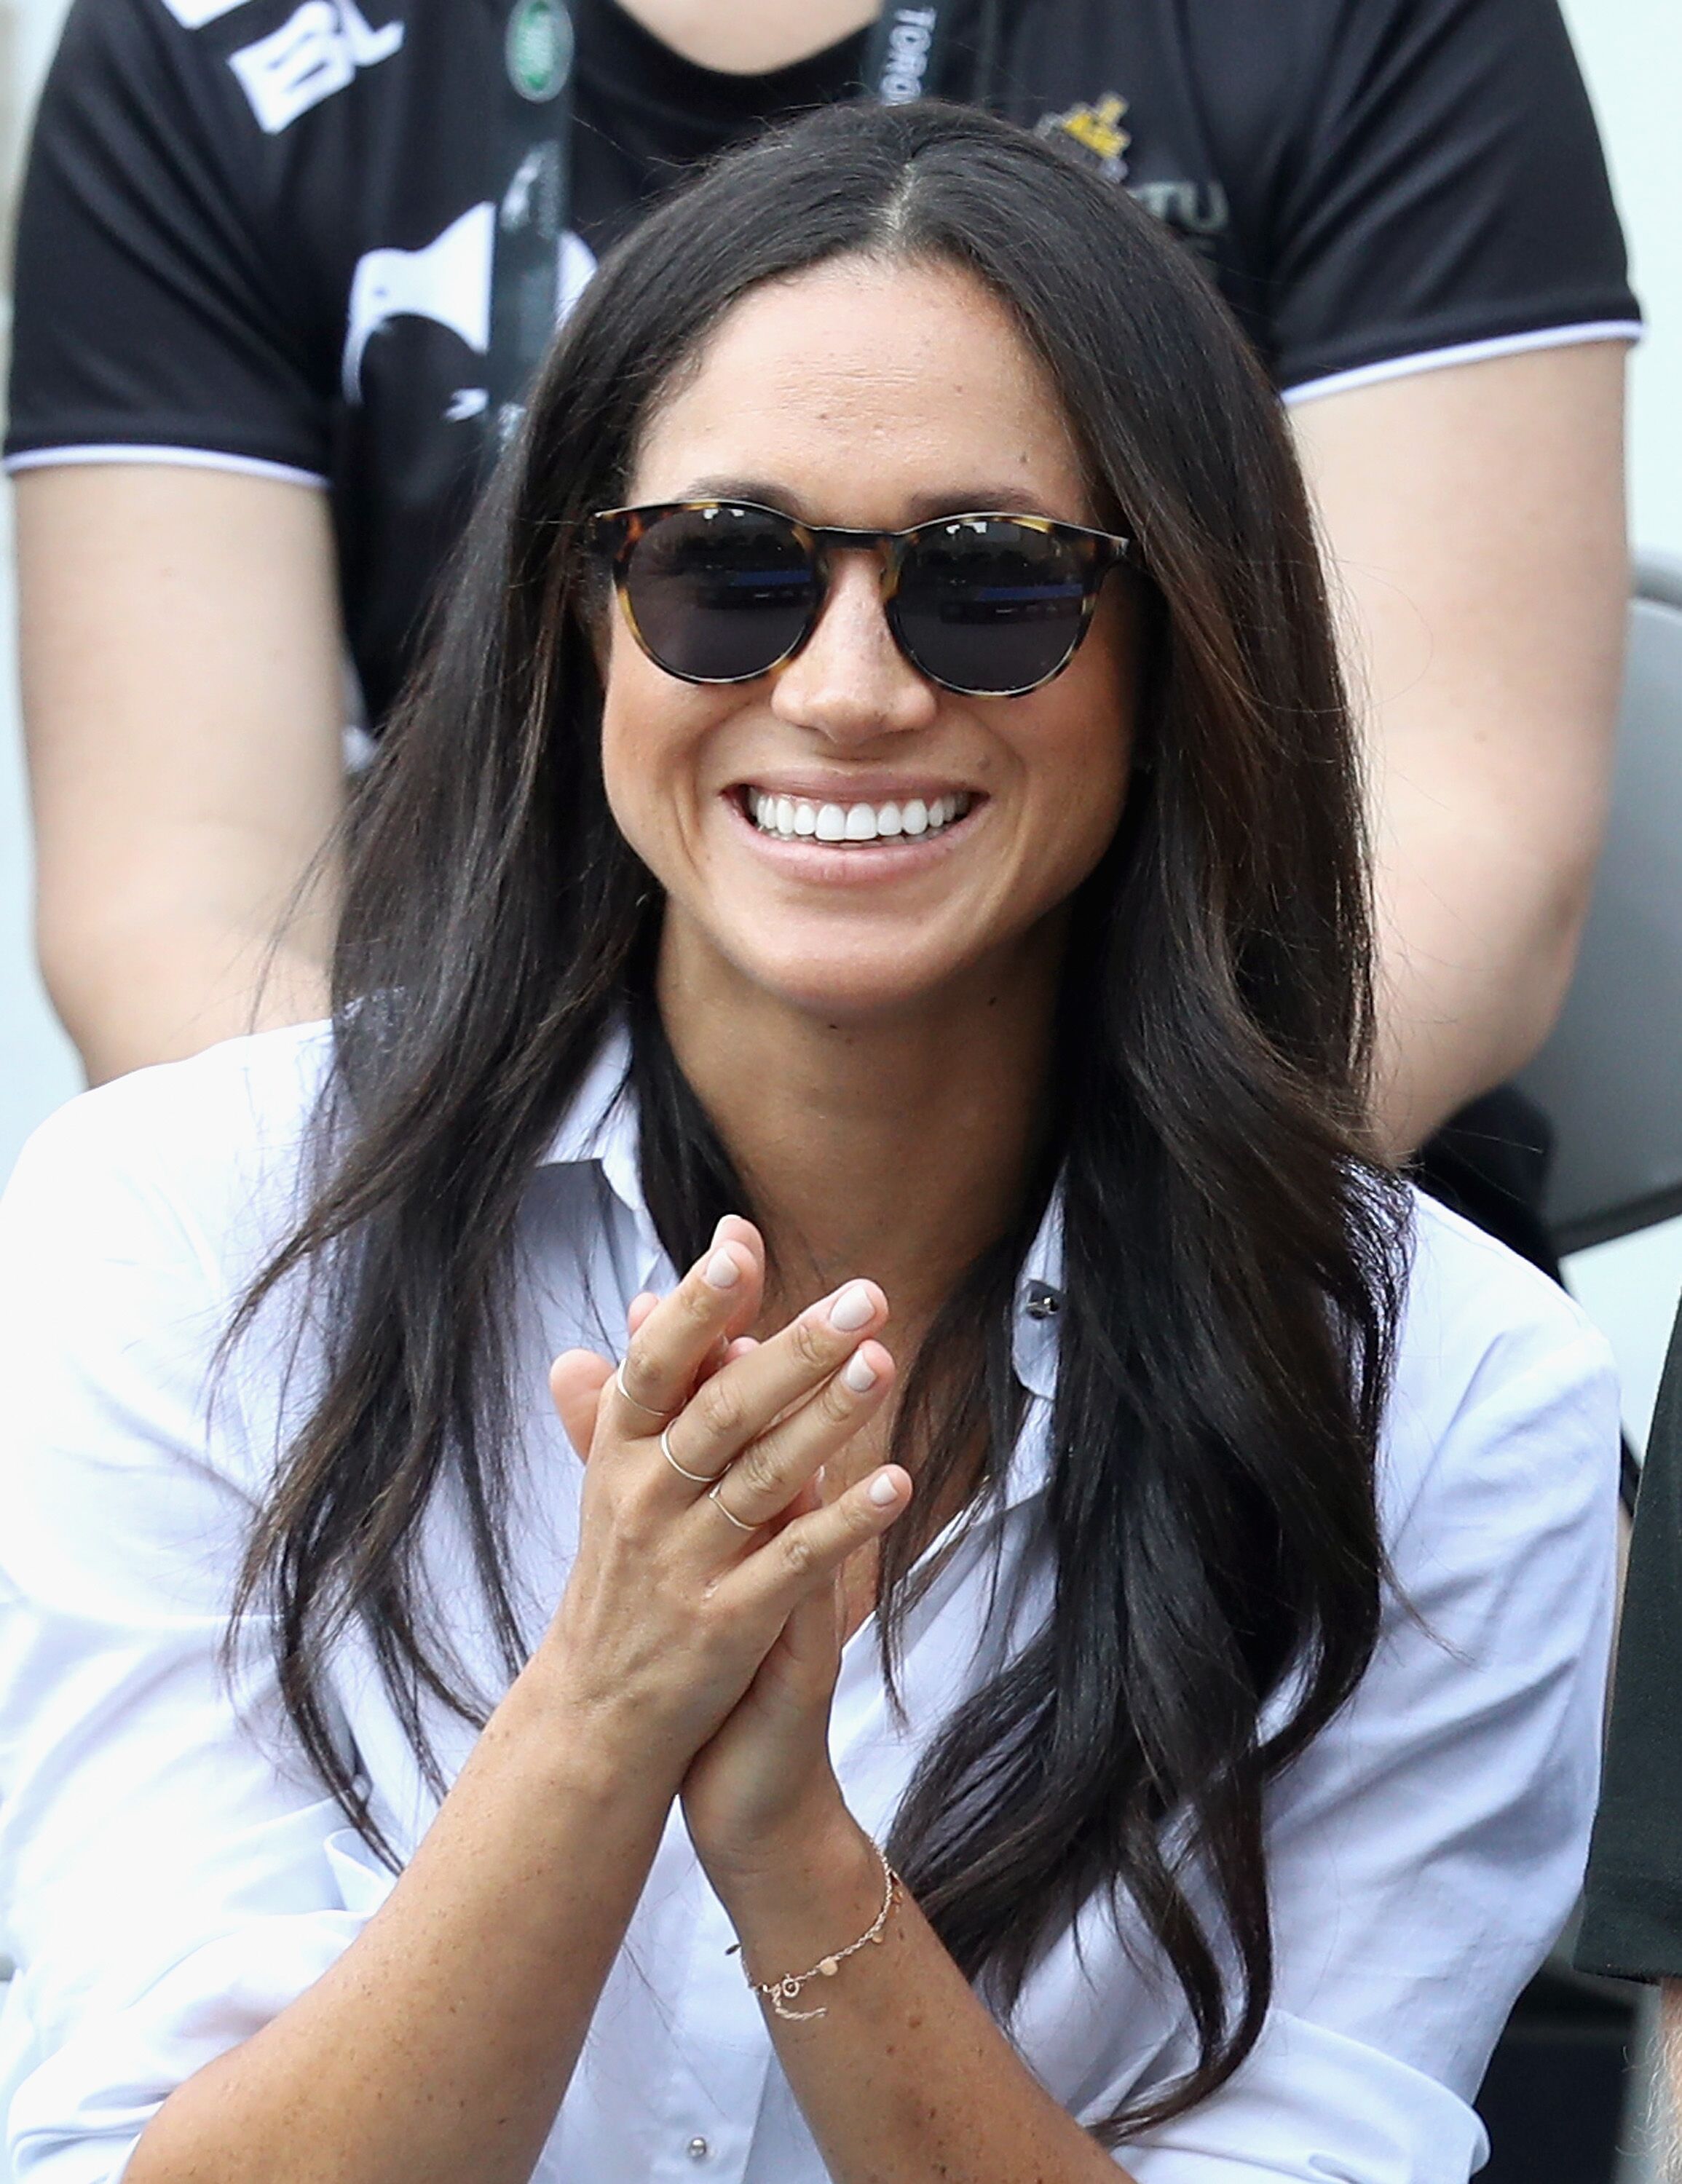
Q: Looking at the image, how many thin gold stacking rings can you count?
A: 3